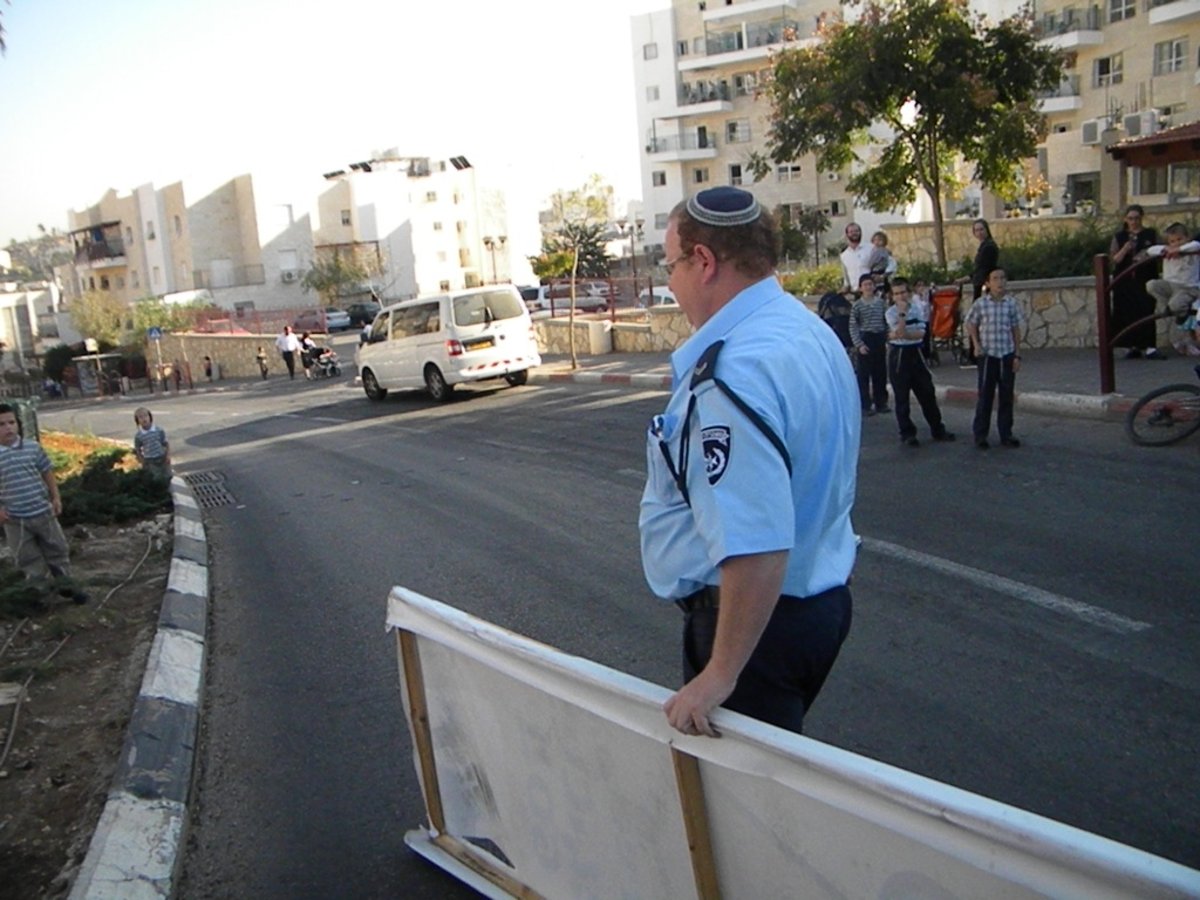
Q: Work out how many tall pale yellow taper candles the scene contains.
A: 0